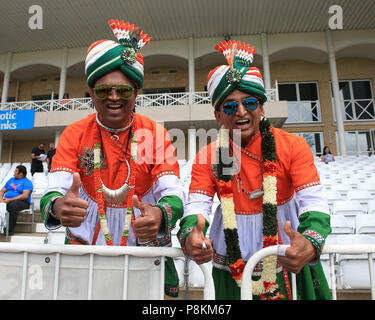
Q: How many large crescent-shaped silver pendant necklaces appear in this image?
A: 1